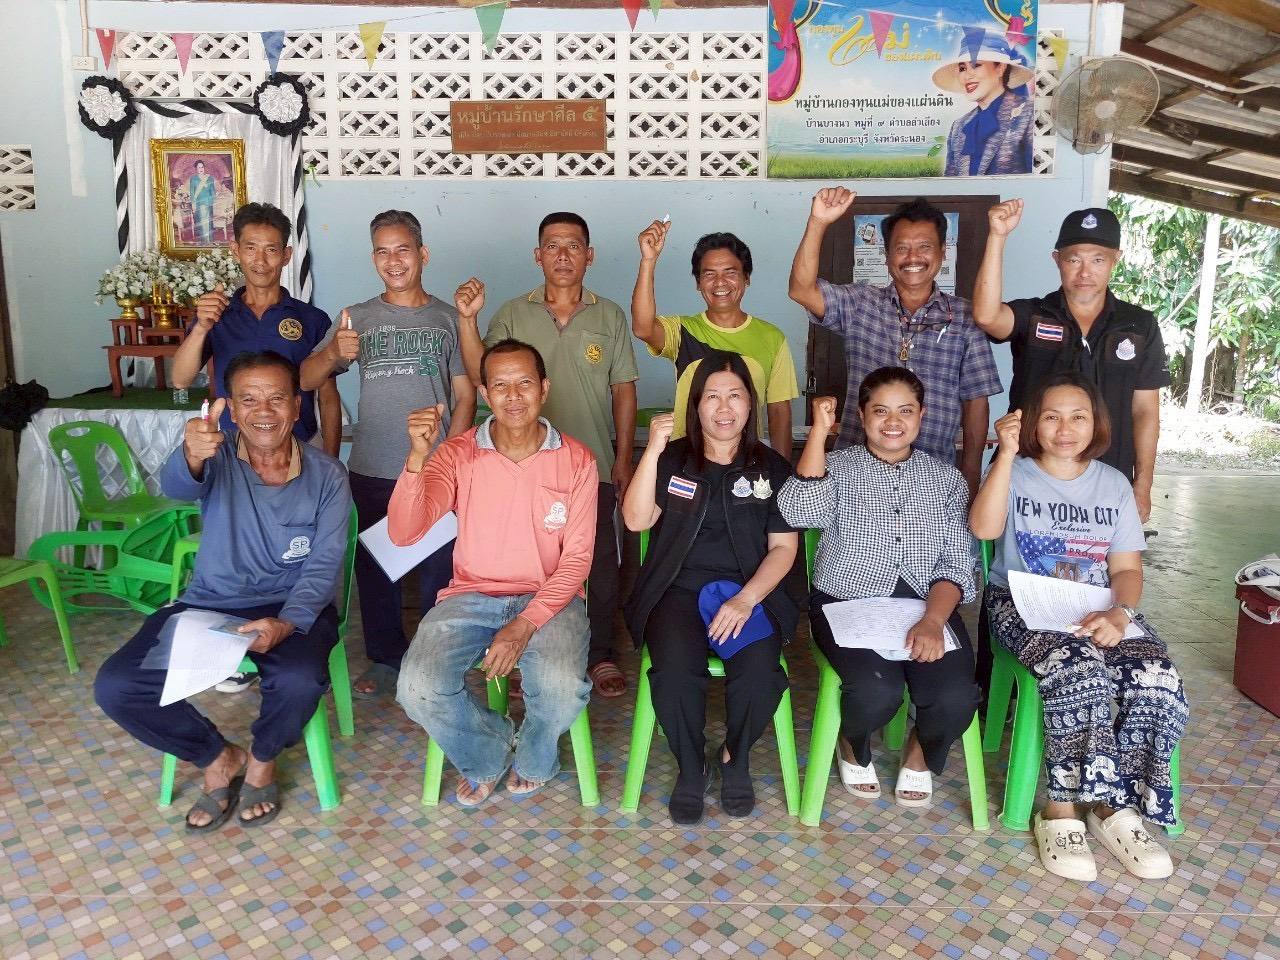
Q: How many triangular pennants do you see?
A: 11